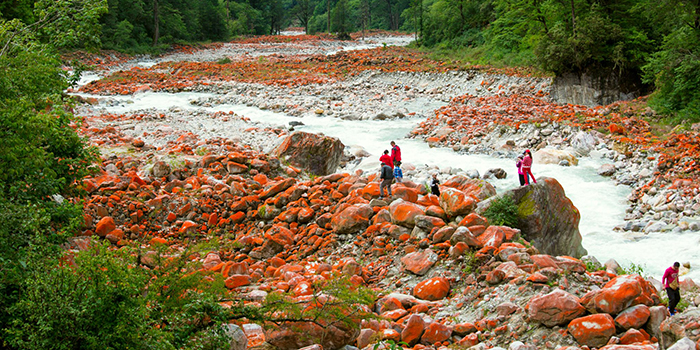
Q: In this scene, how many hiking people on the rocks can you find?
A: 8